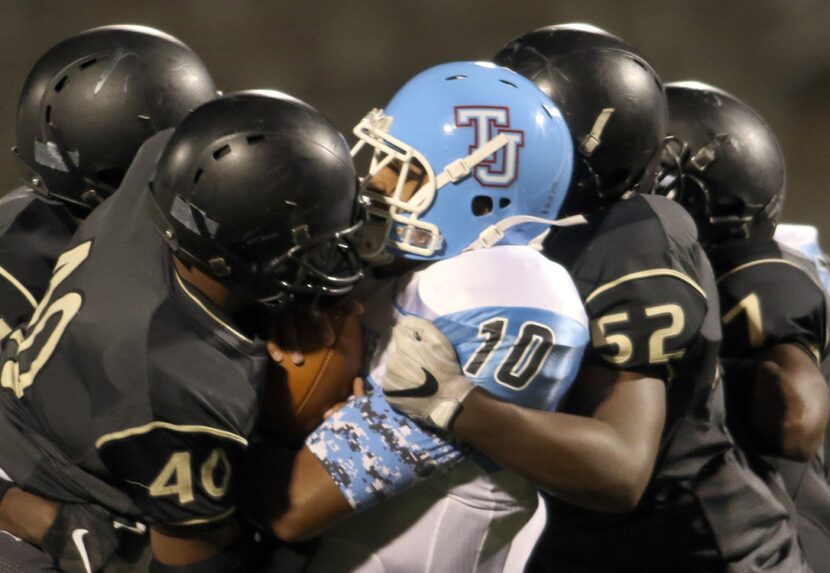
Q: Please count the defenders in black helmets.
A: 4